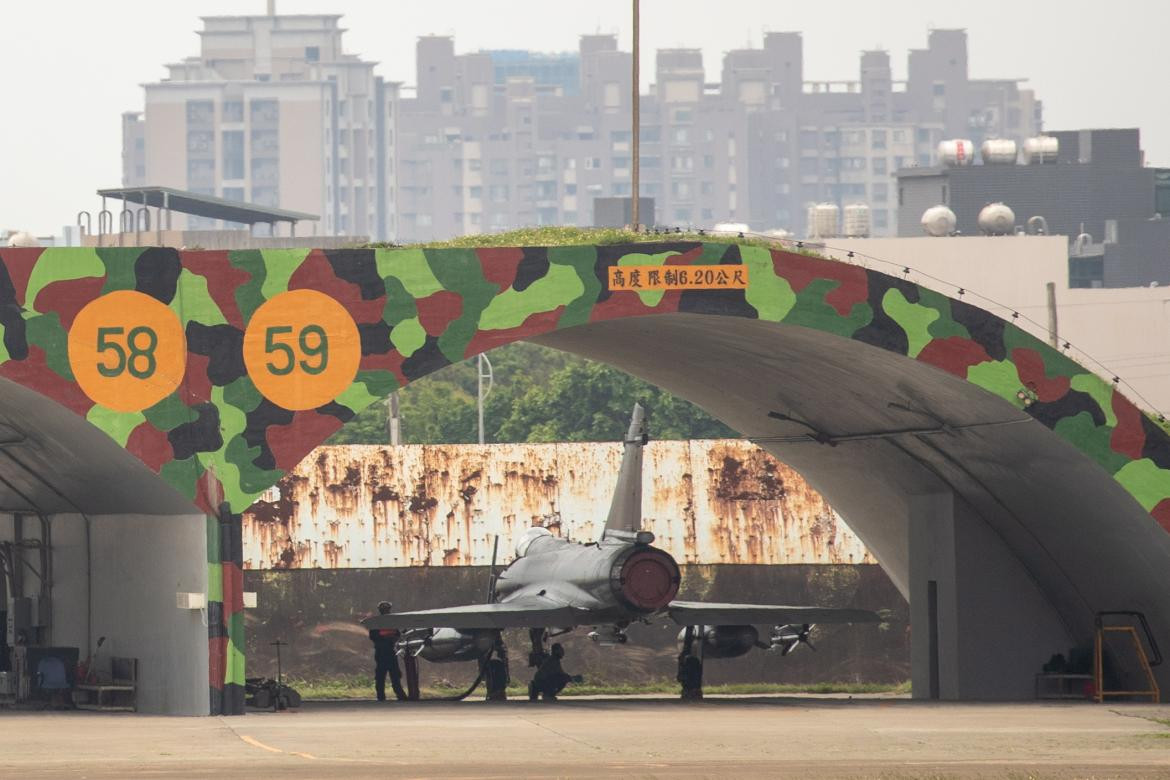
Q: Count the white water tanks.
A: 7